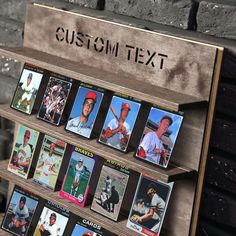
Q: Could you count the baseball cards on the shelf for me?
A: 13